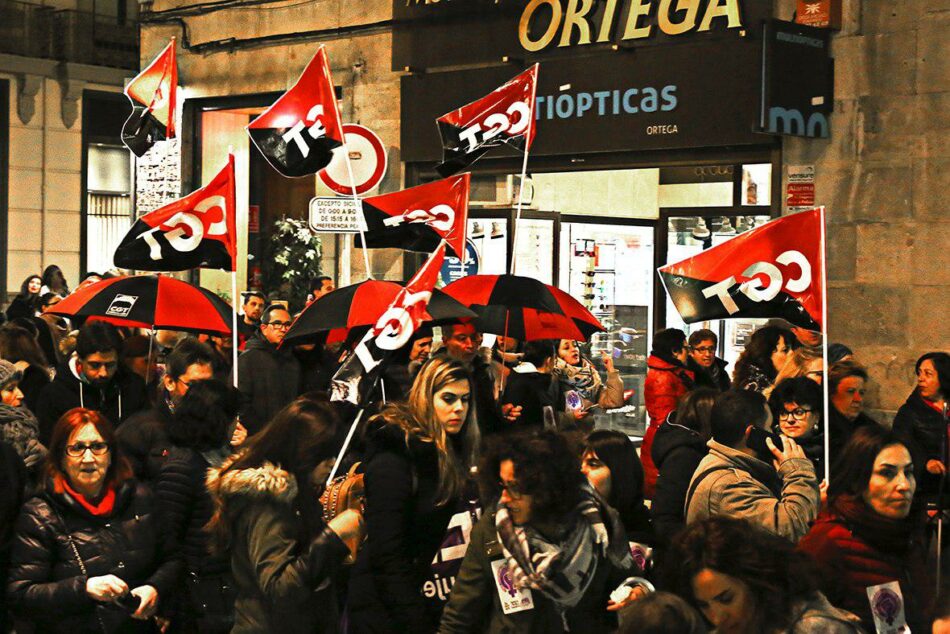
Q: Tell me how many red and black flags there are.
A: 7